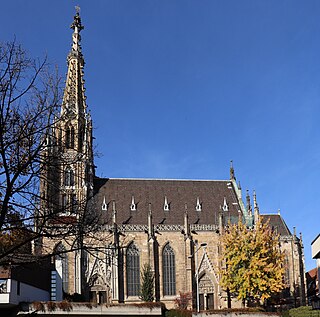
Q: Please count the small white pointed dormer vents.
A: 5